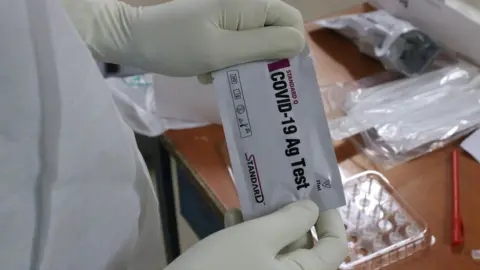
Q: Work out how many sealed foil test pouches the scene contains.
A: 1